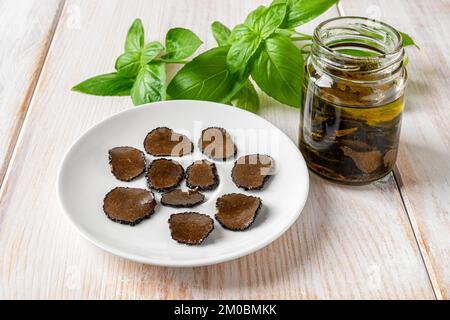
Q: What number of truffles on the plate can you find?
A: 10